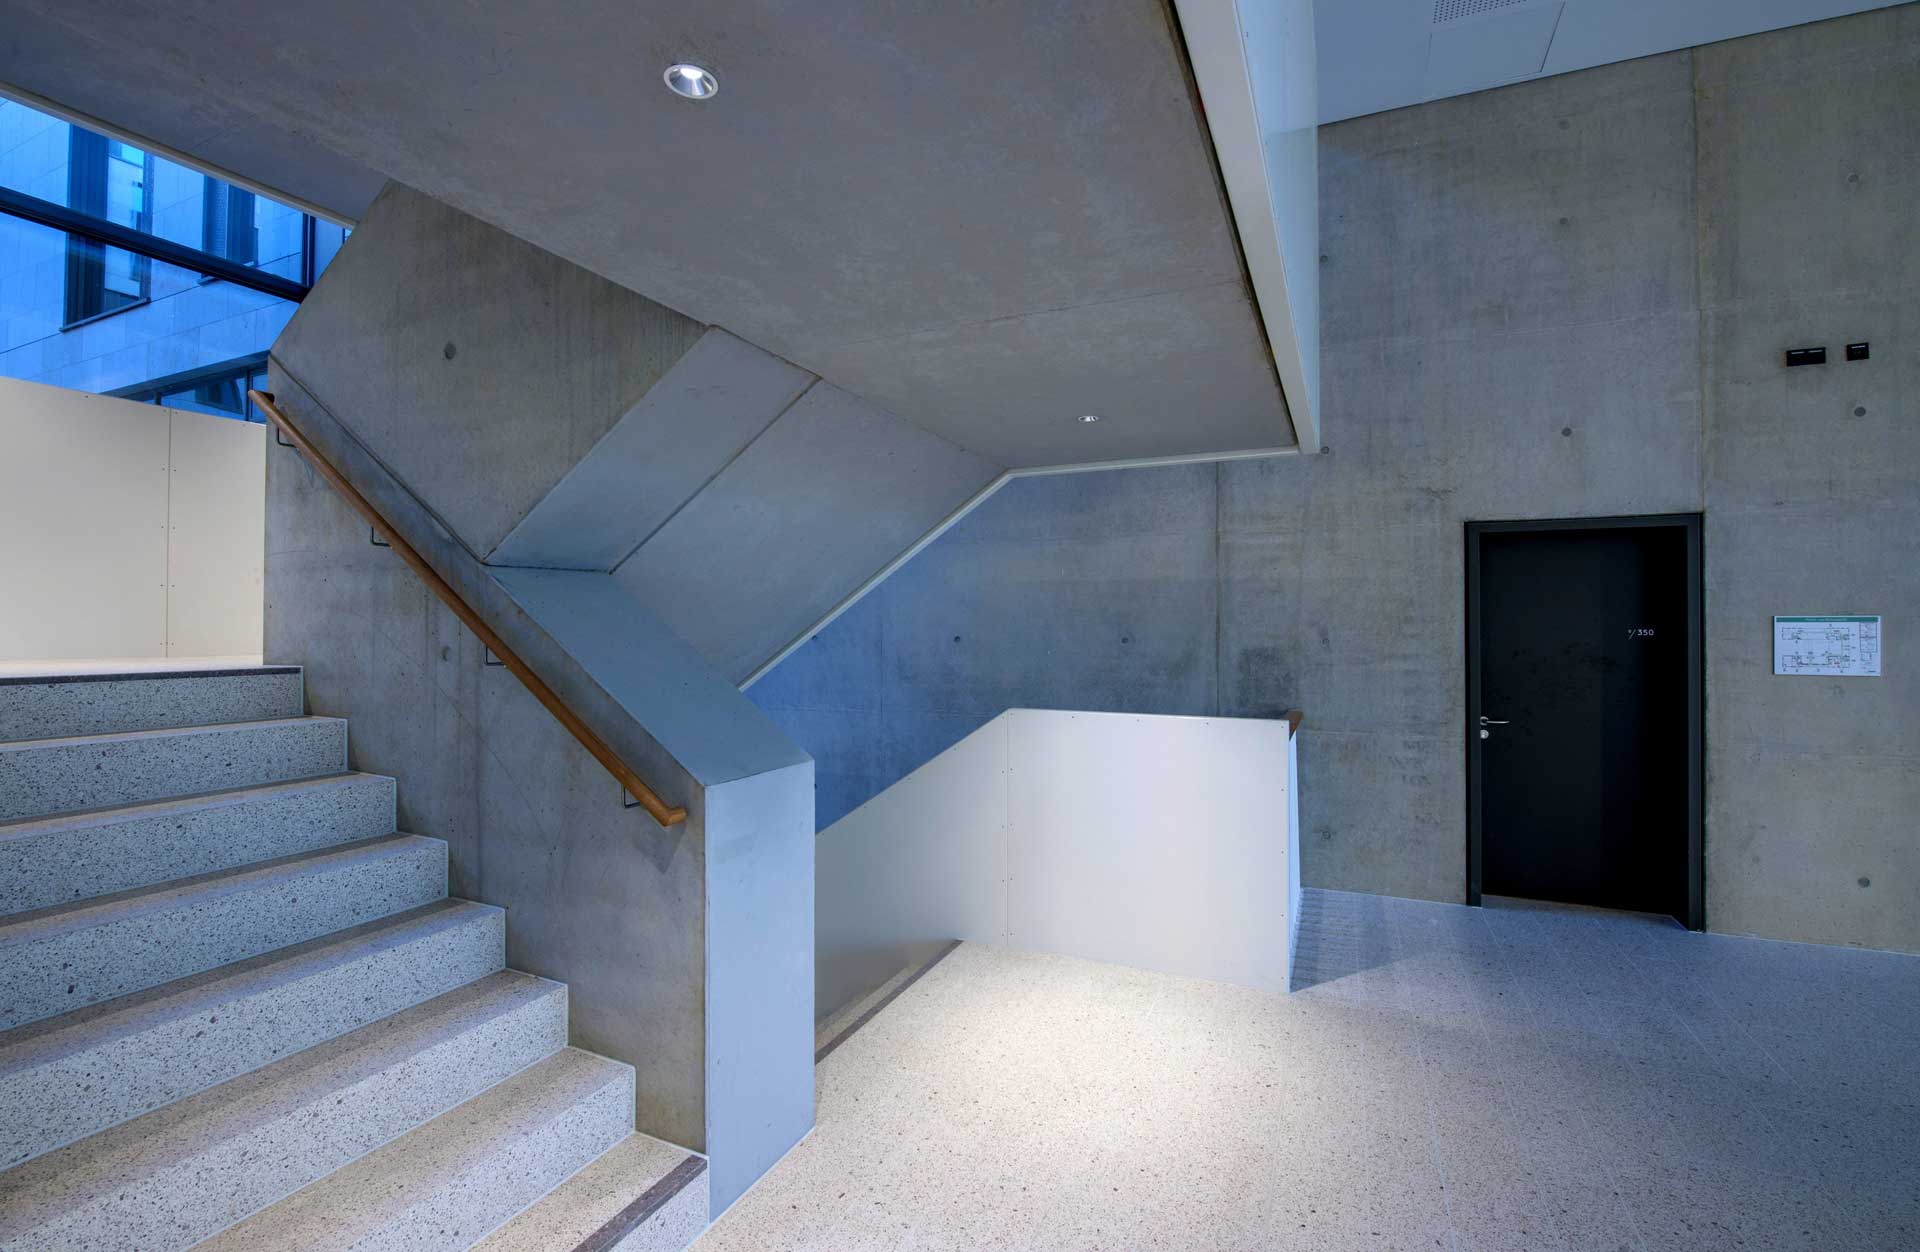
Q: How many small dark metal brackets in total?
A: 4